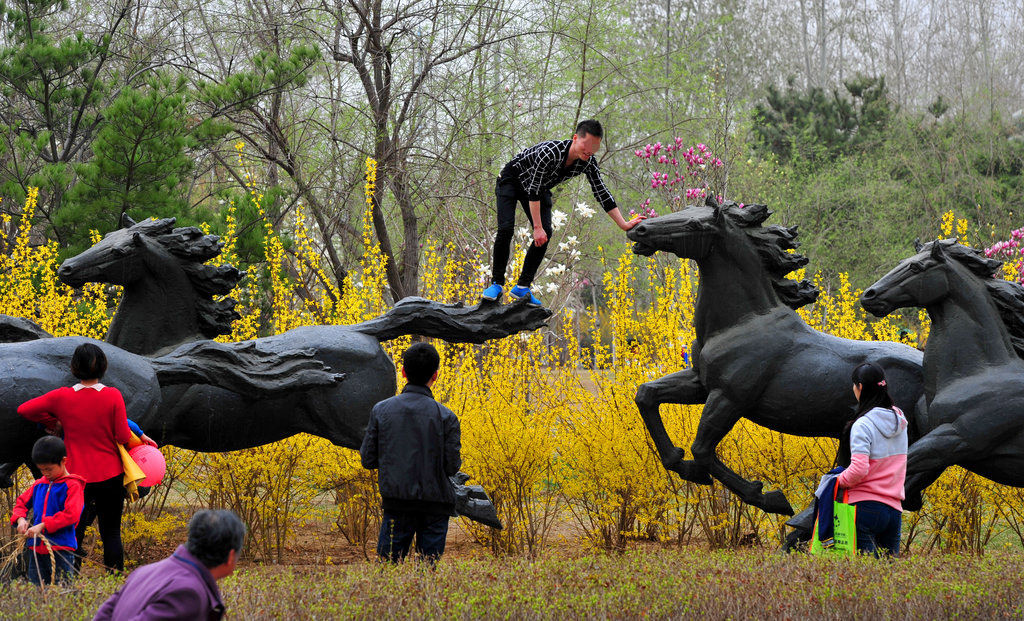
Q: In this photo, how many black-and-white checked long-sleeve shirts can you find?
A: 1